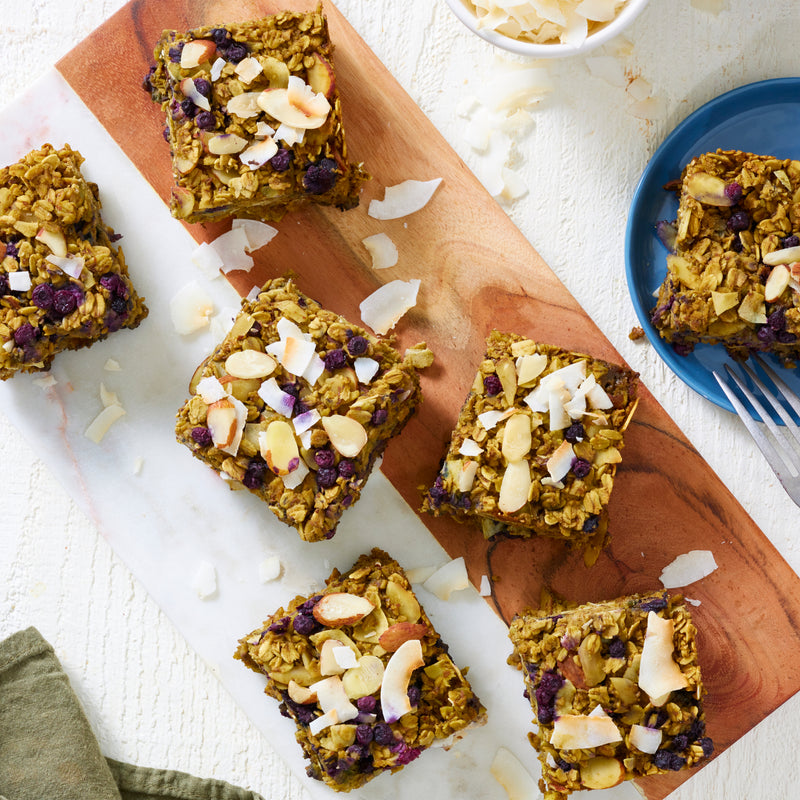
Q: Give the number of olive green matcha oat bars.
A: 7